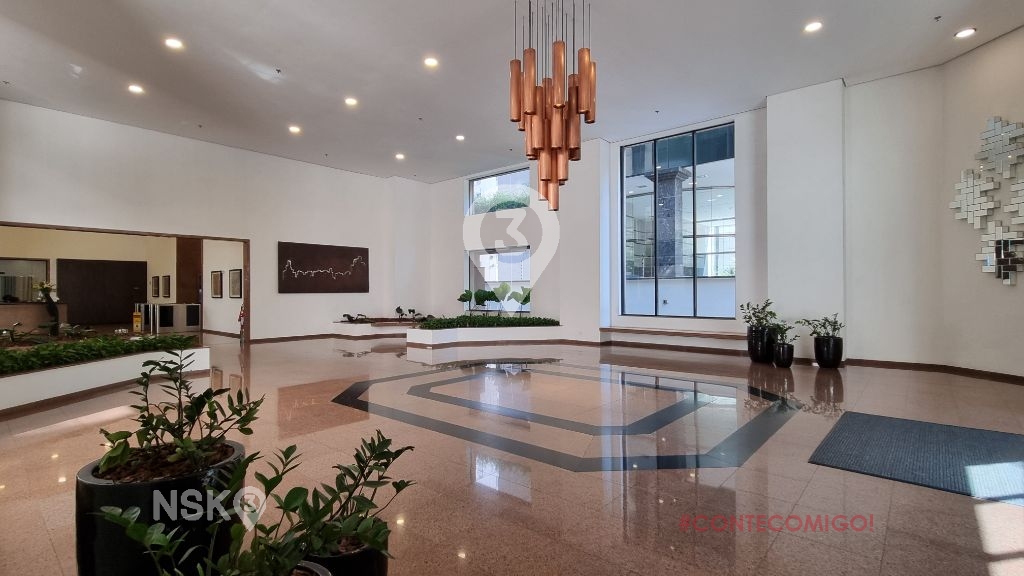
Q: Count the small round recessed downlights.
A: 9